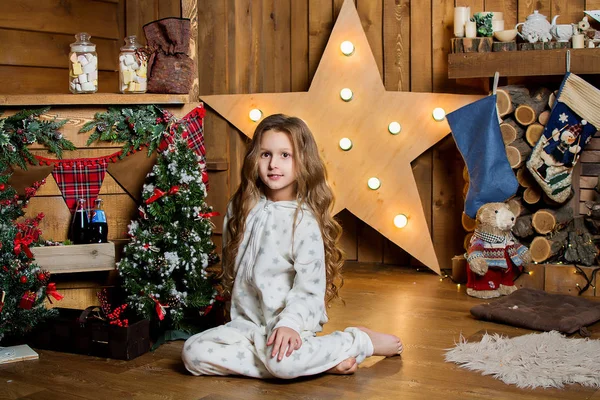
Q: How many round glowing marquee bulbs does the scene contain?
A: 8